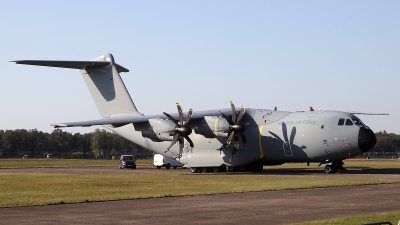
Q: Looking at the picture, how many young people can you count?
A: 0